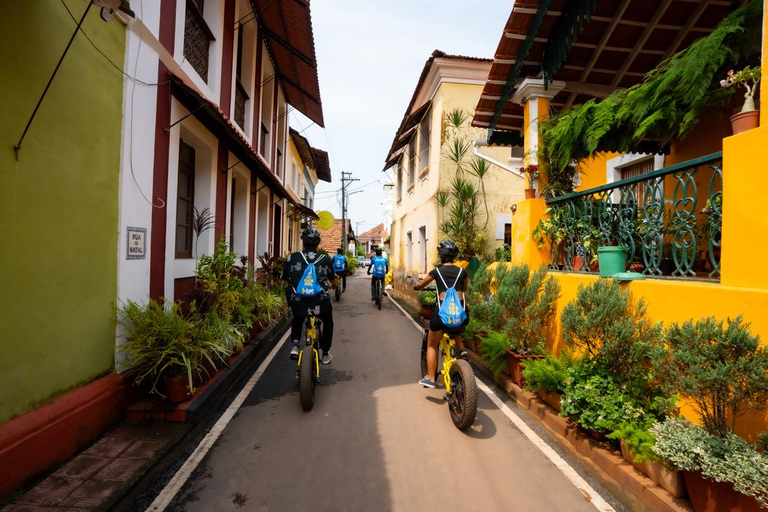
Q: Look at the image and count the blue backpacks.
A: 4